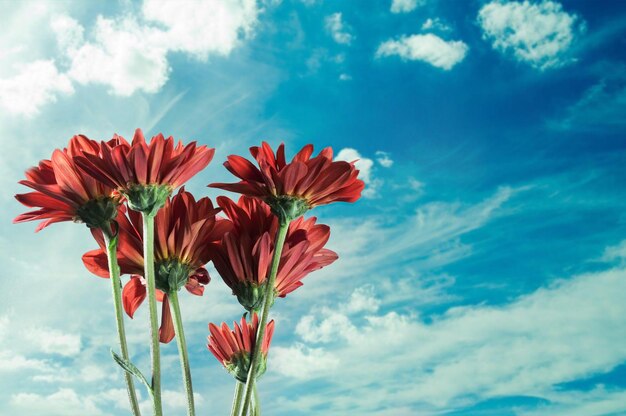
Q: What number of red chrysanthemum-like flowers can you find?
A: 6